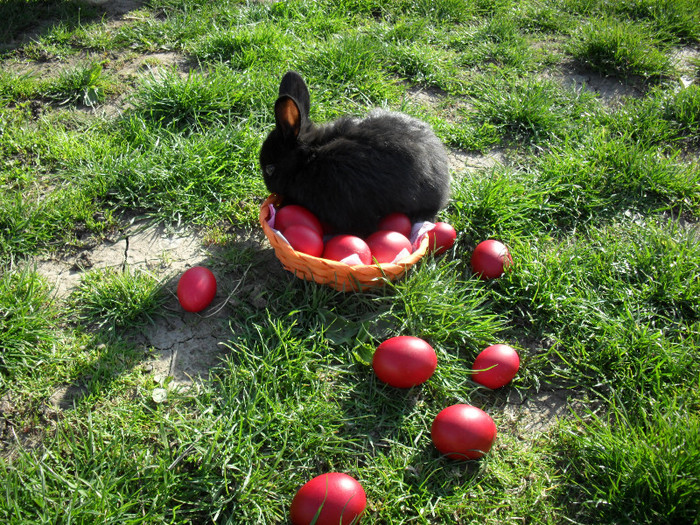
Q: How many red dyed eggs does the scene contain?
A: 12